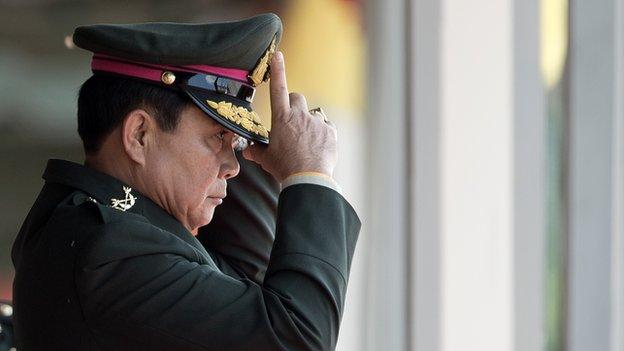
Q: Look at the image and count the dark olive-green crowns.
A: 1